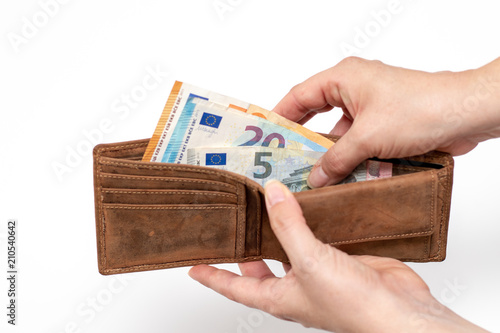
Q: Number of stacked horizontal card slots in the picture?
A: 3